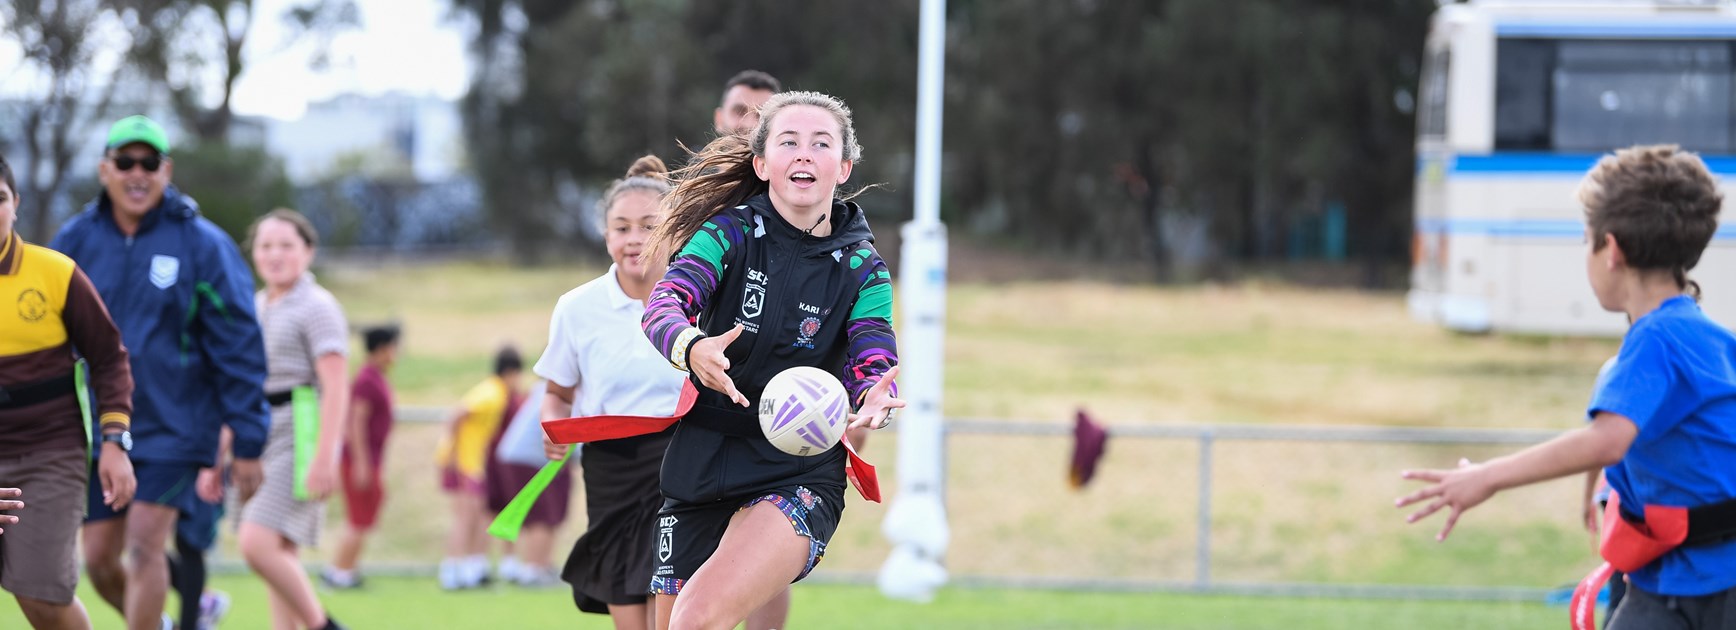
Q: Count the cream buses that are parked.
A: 1